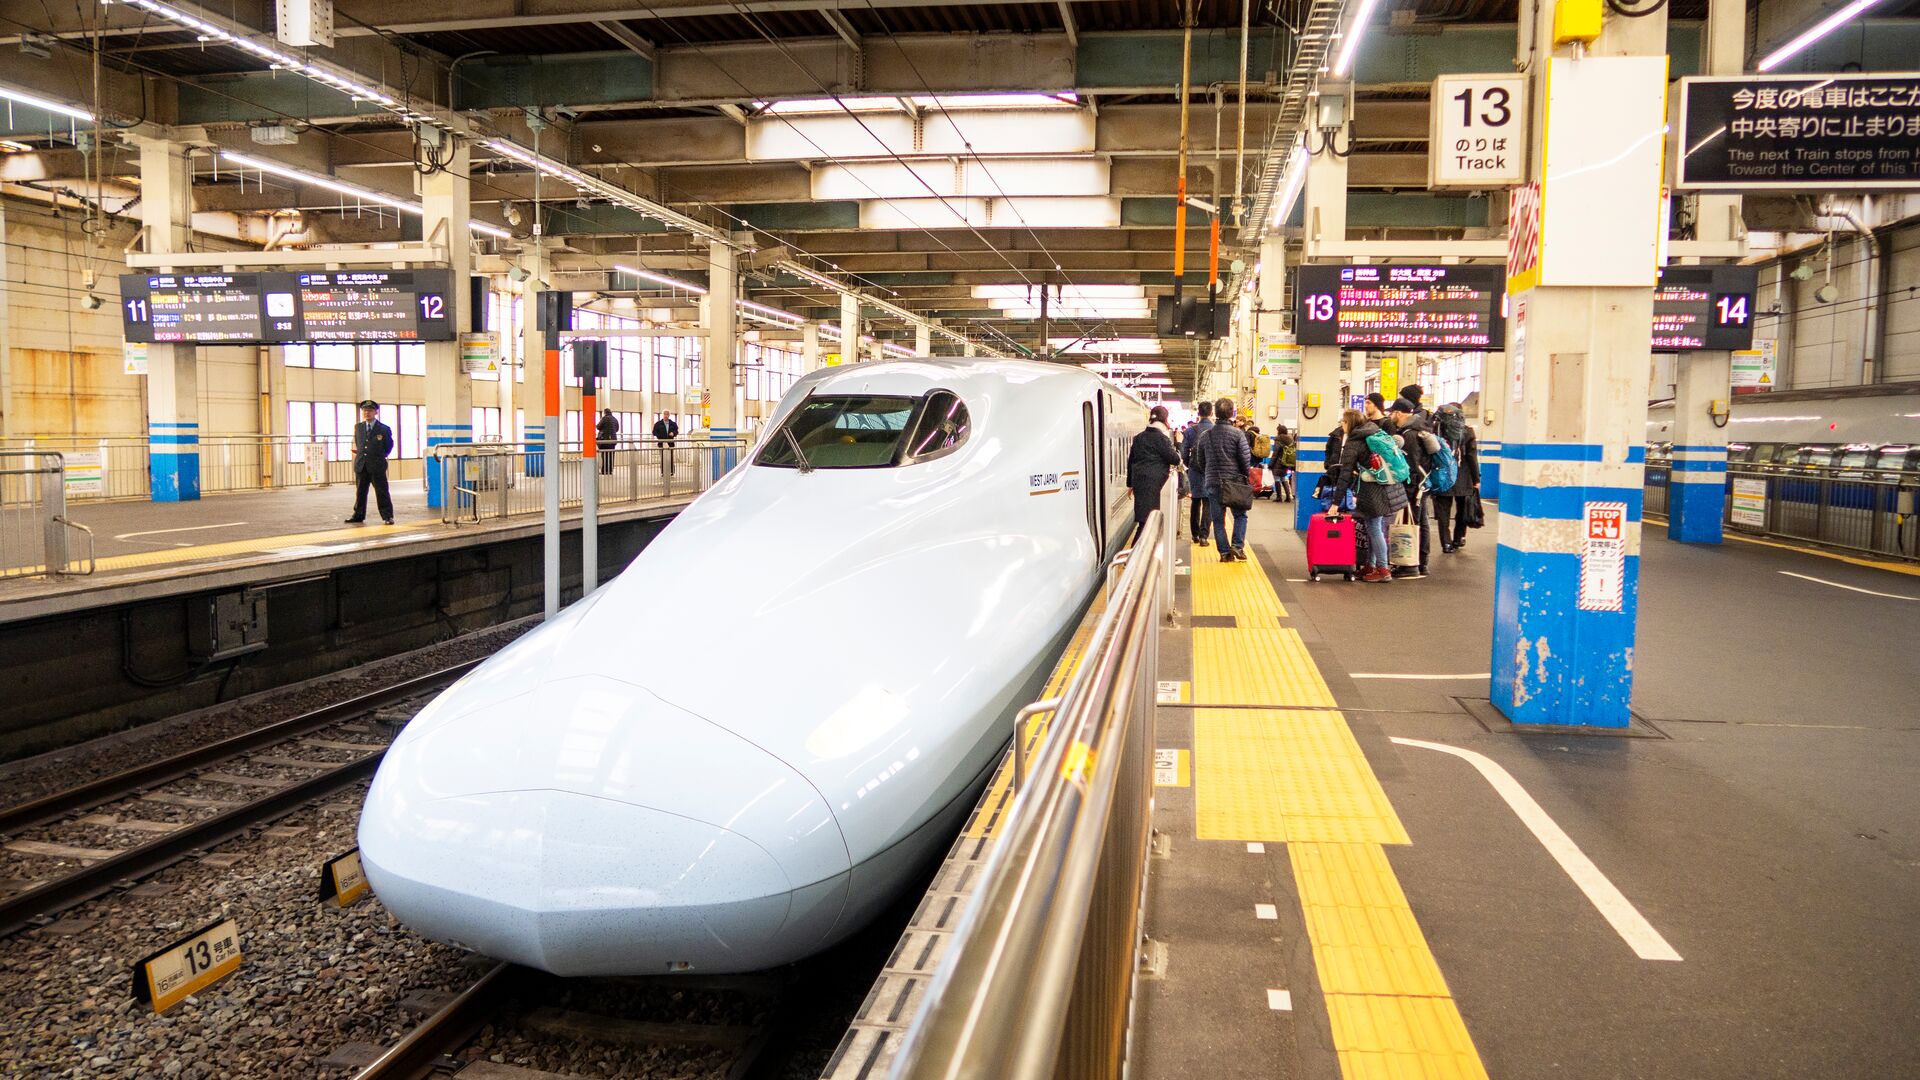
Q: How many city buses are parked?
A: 0